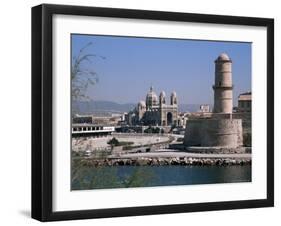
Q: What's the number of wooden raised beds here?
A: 0